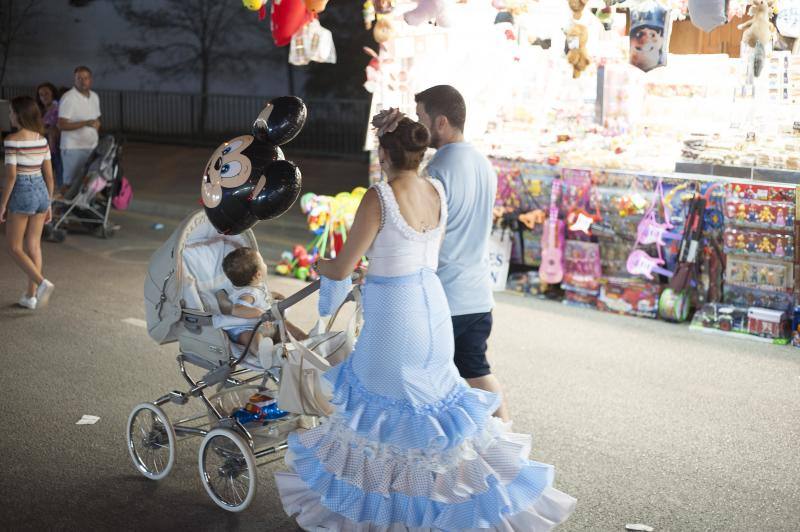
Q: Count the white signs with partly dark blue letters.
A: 1